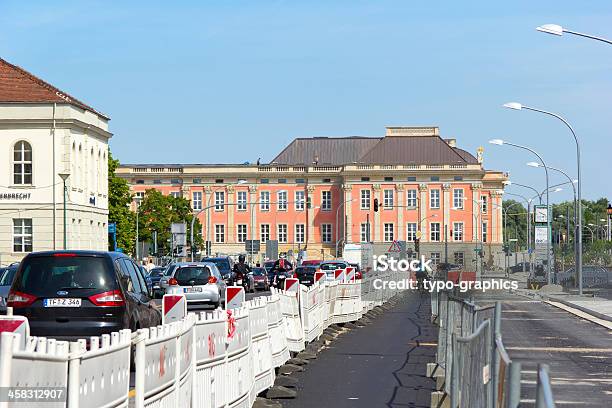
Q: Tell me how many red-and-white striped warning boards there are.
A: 7